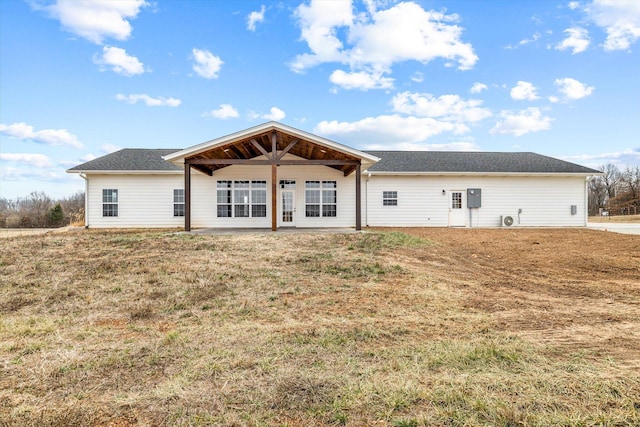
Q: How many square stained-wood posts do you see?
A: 3